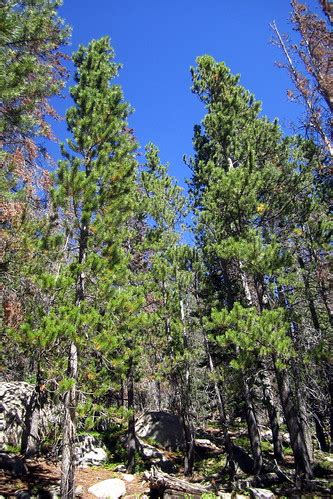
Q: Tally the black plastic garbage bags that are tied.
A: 0